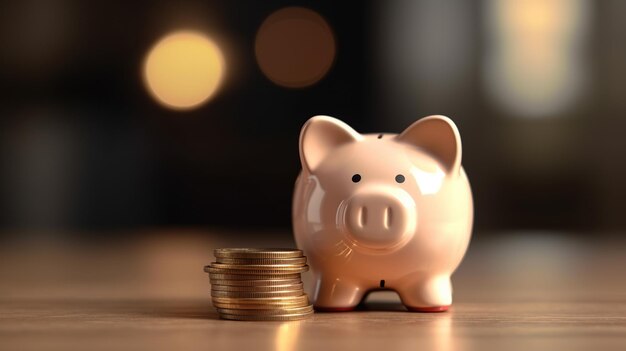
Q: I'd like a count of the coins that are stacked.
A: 12